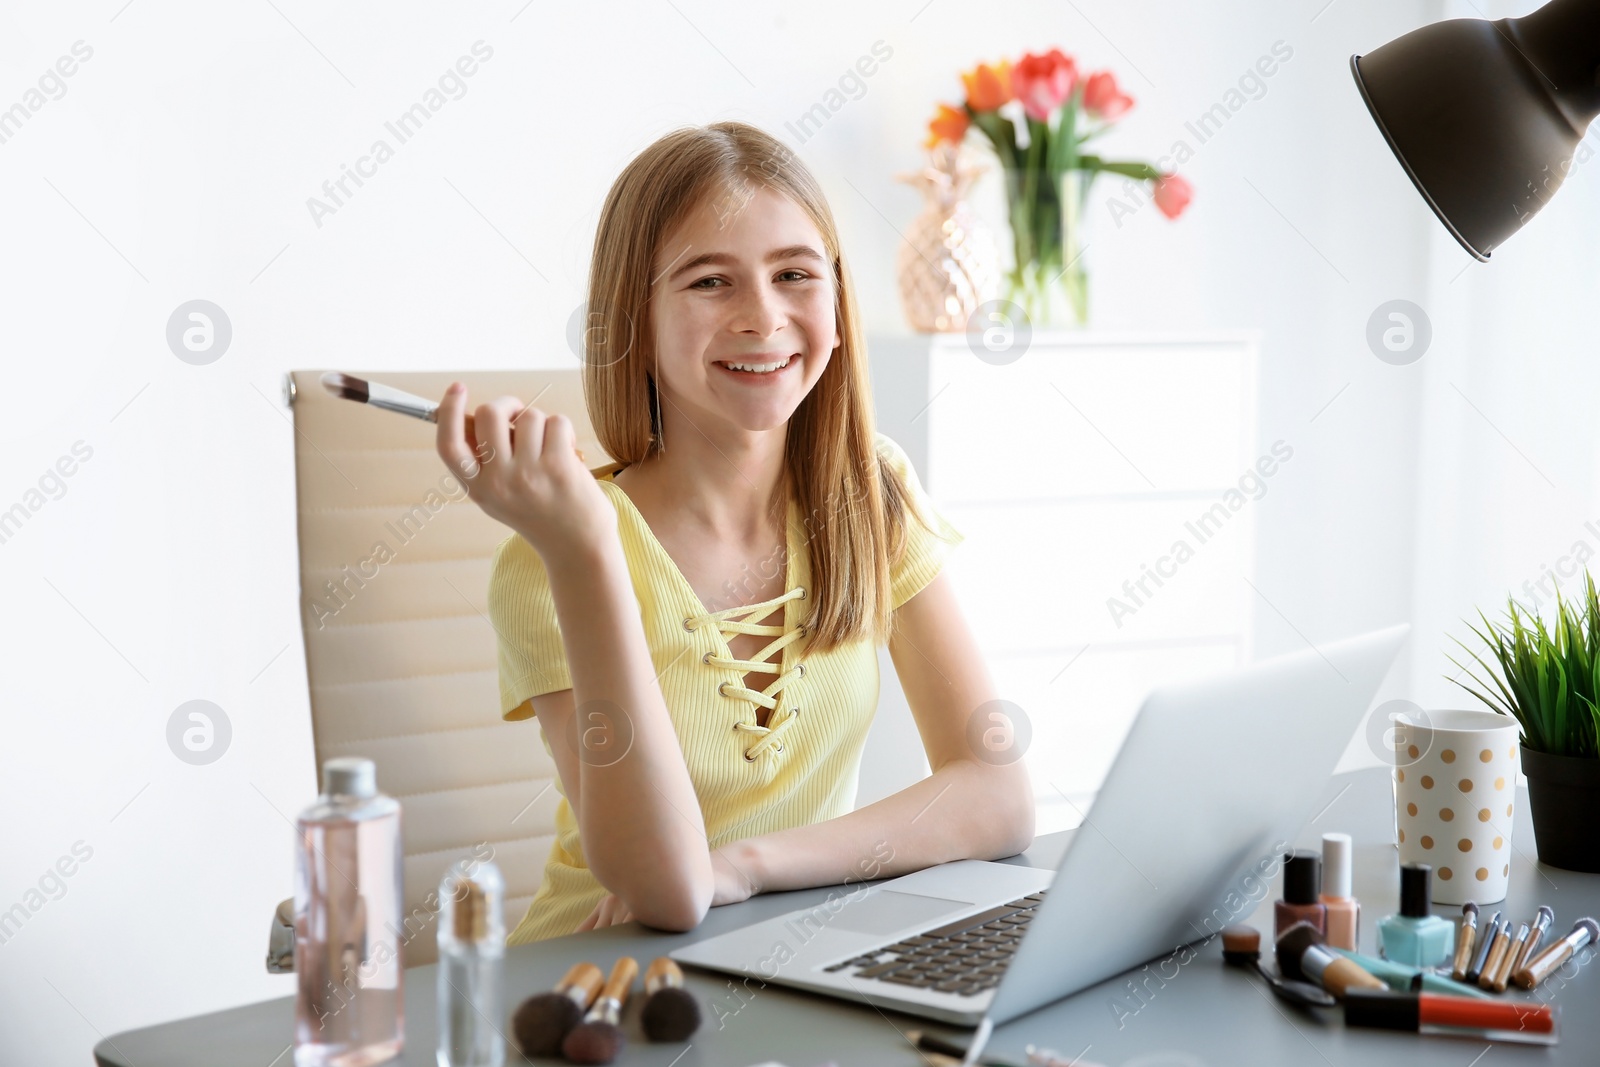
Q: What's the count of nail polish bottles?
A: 3